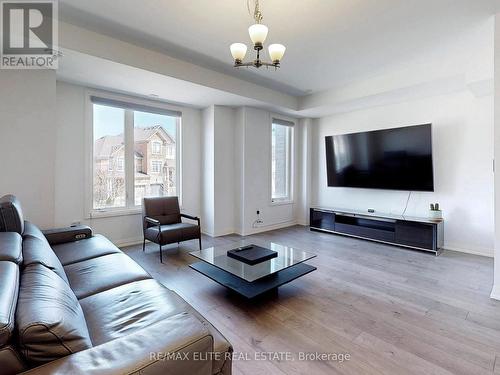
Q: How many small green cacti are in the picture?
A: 2